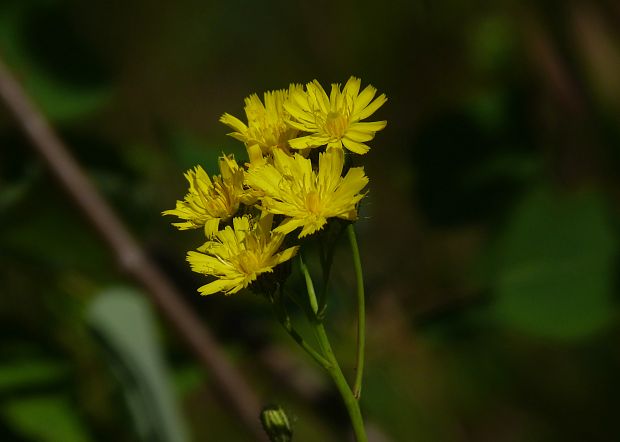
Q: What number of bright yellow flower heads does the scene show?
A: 5